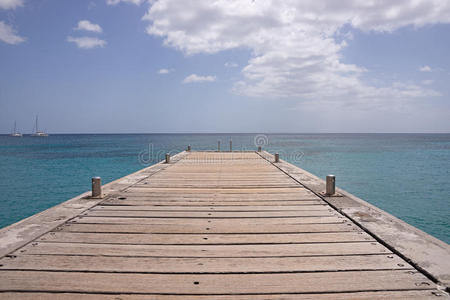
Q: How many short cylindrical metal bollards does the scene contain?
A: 6